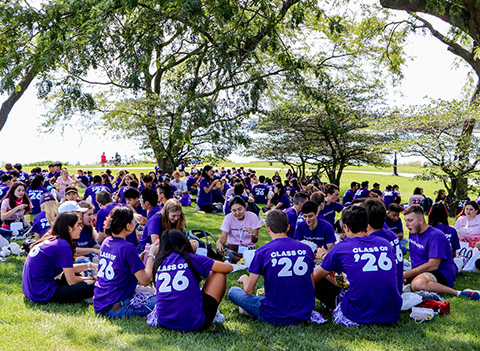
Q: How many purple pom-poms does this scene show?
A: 4